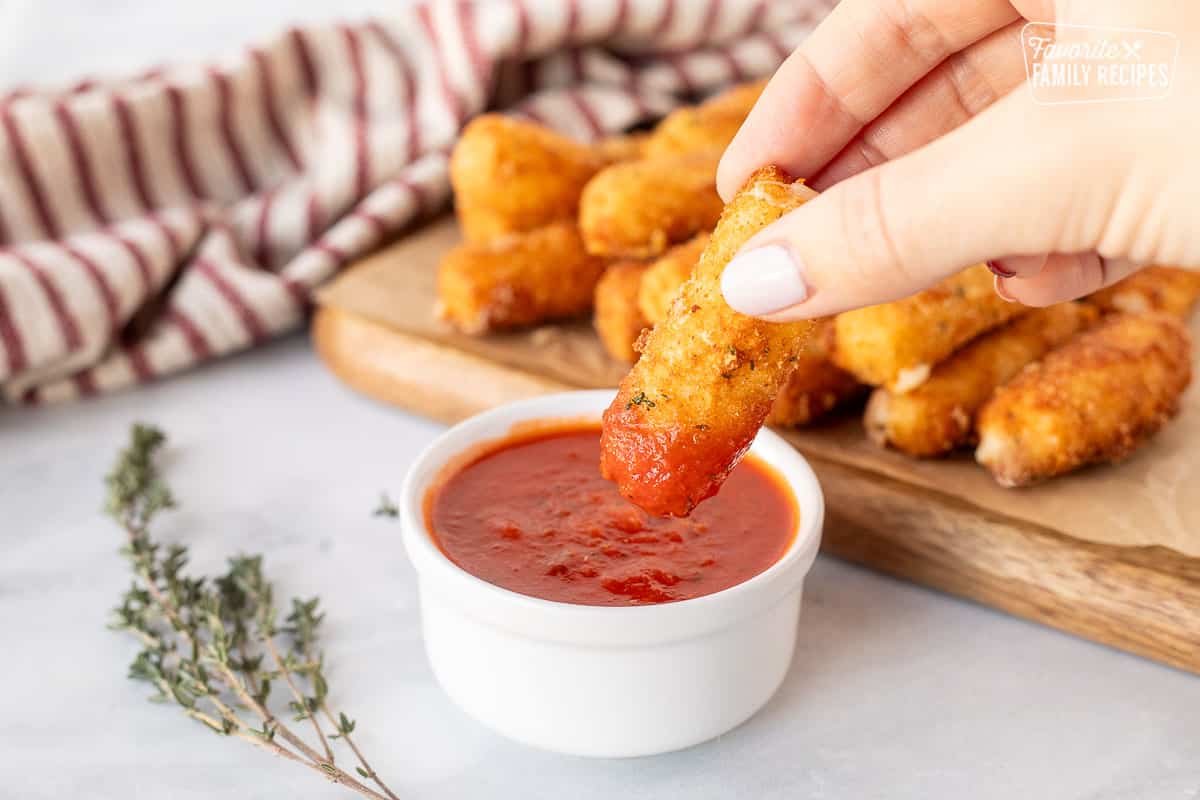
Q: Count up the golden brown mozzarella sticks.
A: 12